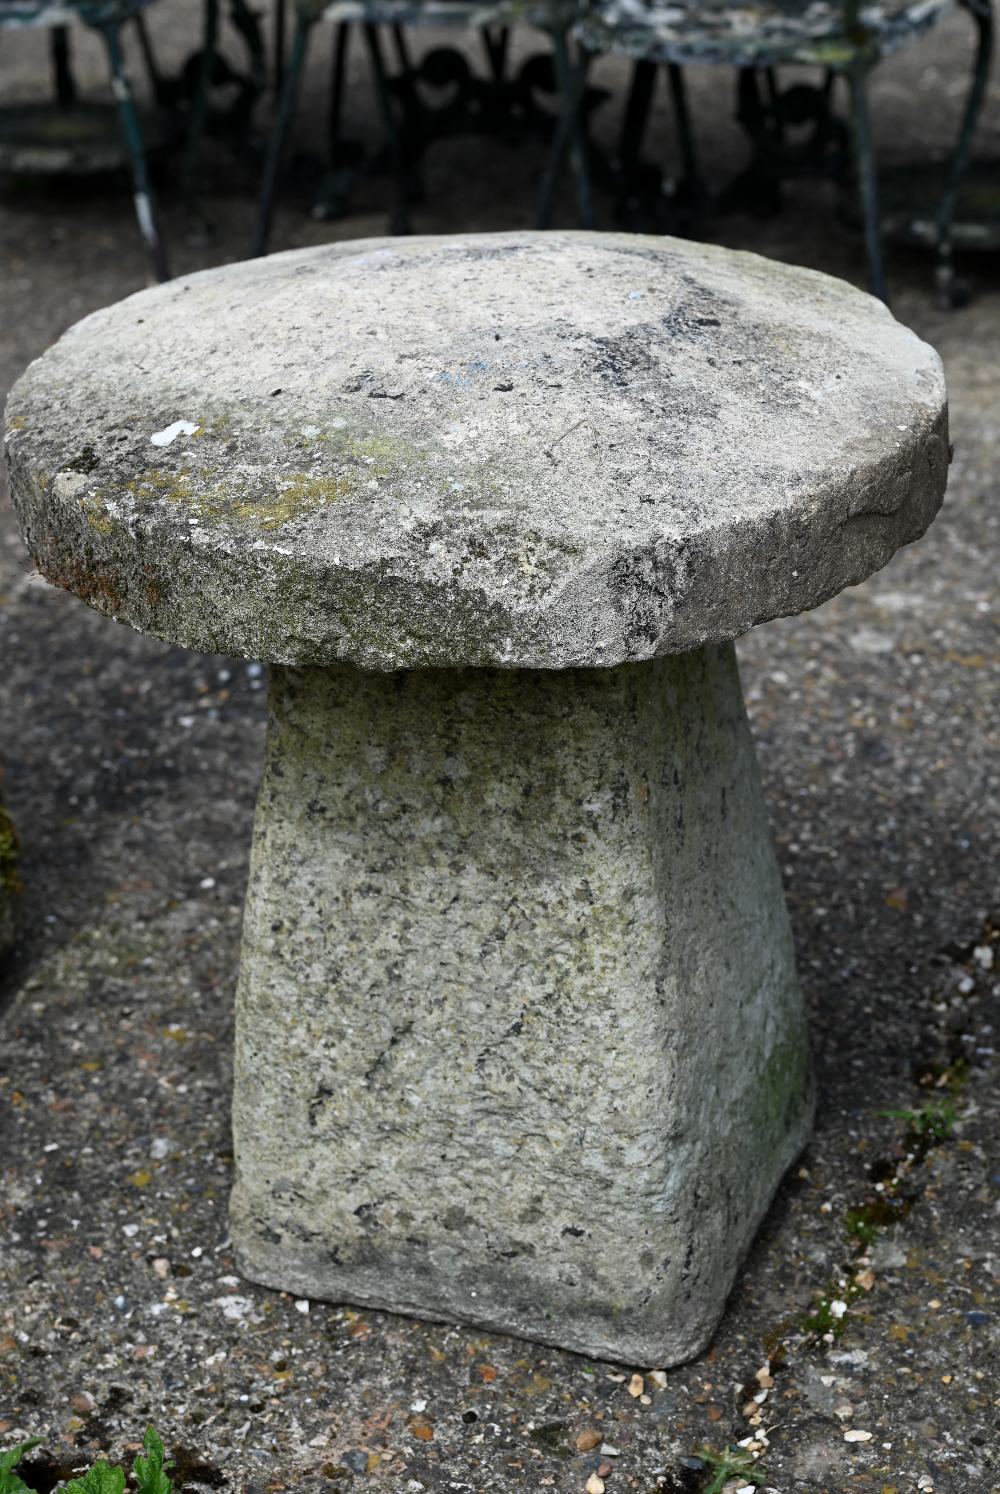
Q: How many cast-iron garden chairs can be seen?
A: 3